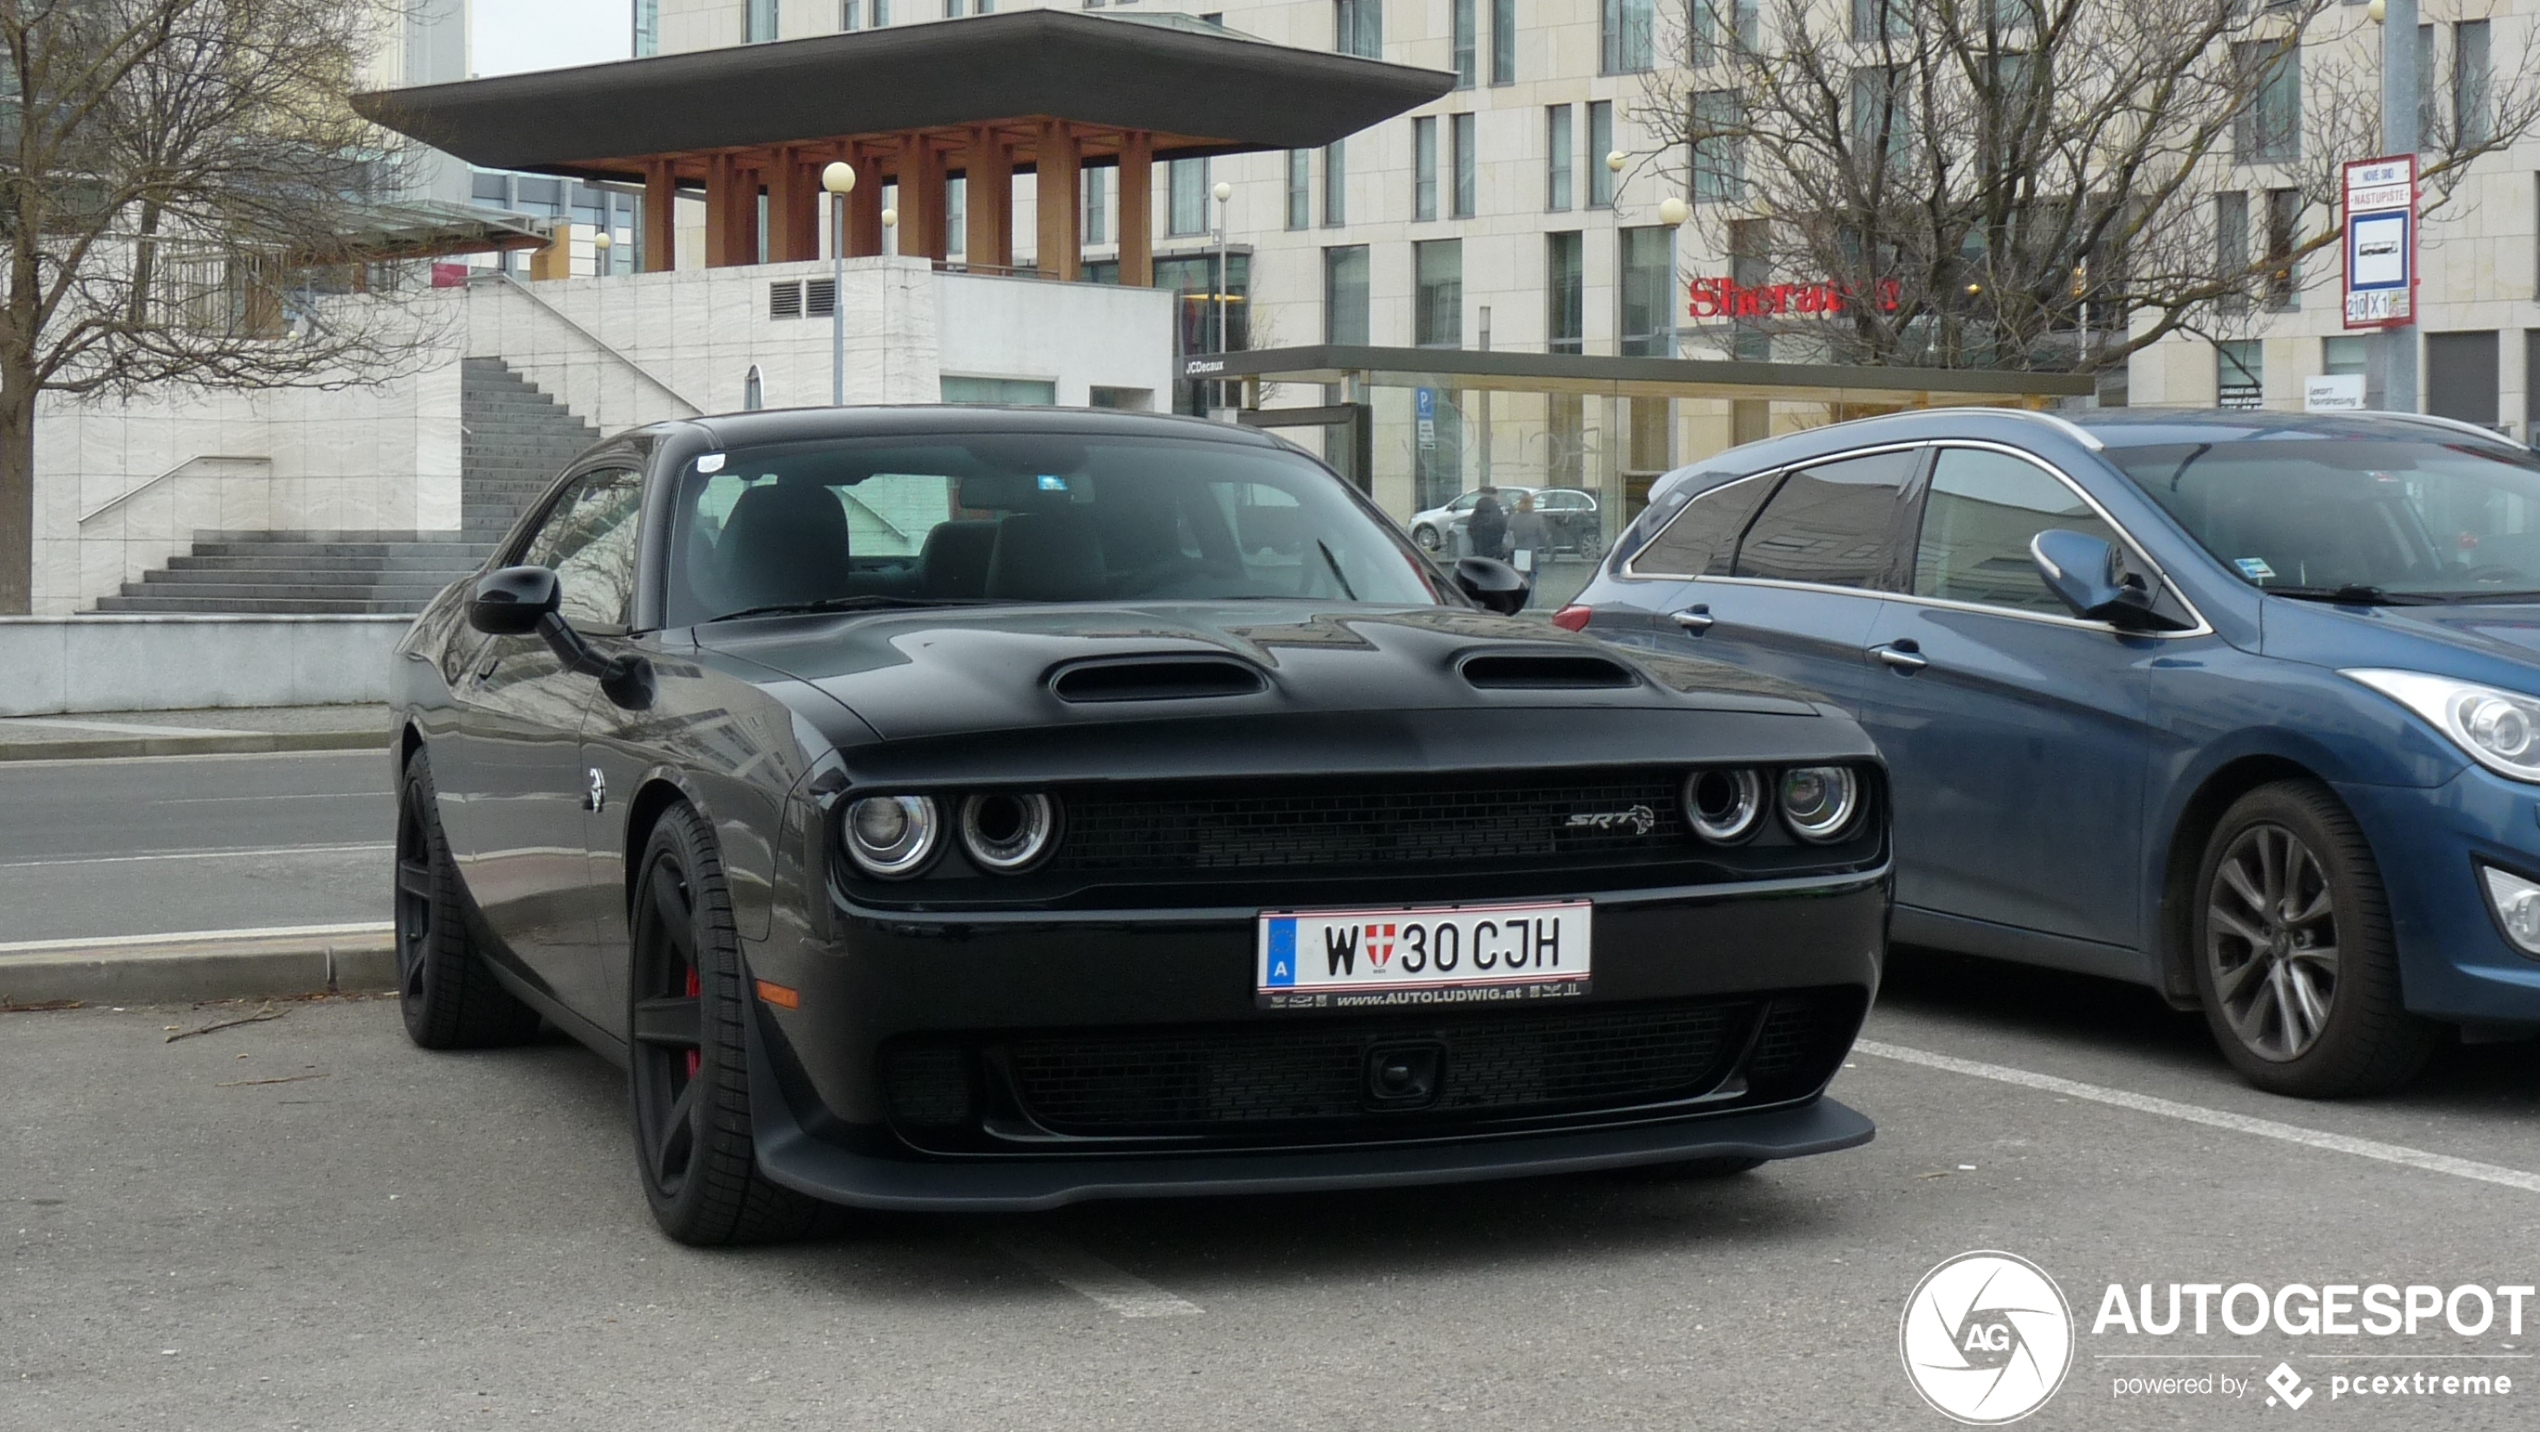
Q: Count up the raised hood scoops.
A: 2